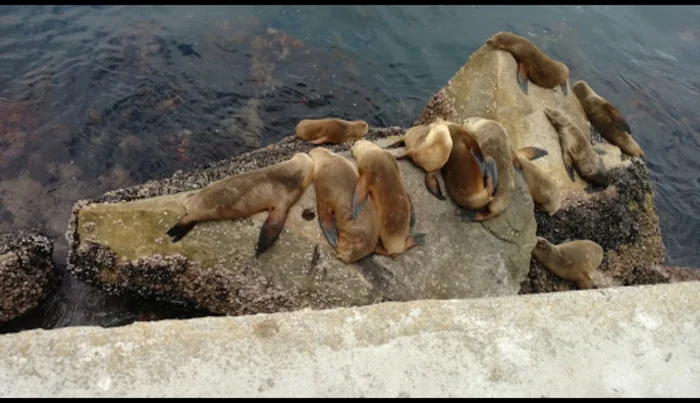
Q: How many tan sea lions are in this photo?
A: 12